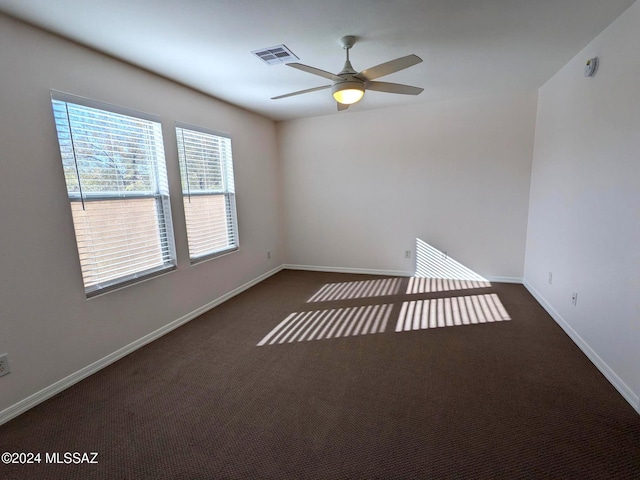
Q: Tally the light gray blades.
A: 5